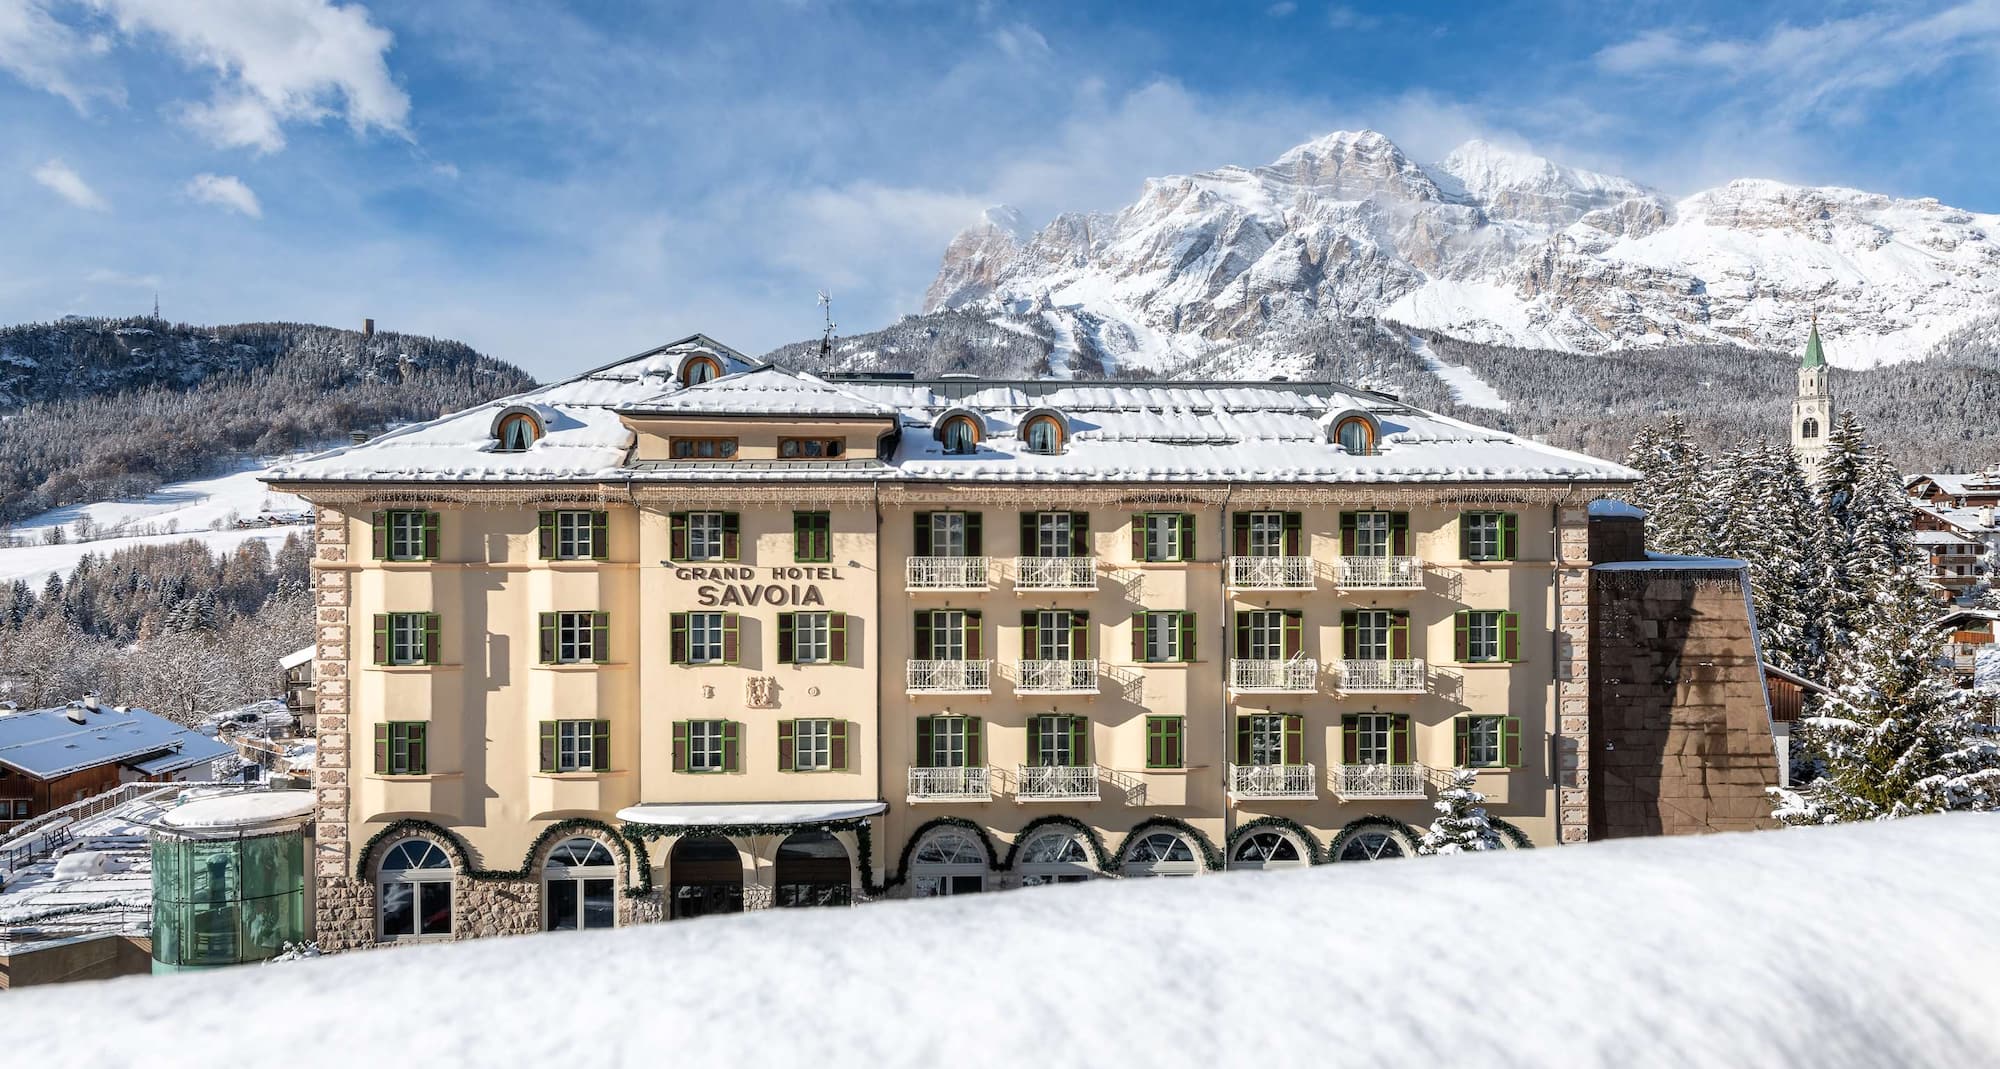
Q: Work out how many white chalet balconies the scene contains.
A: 12